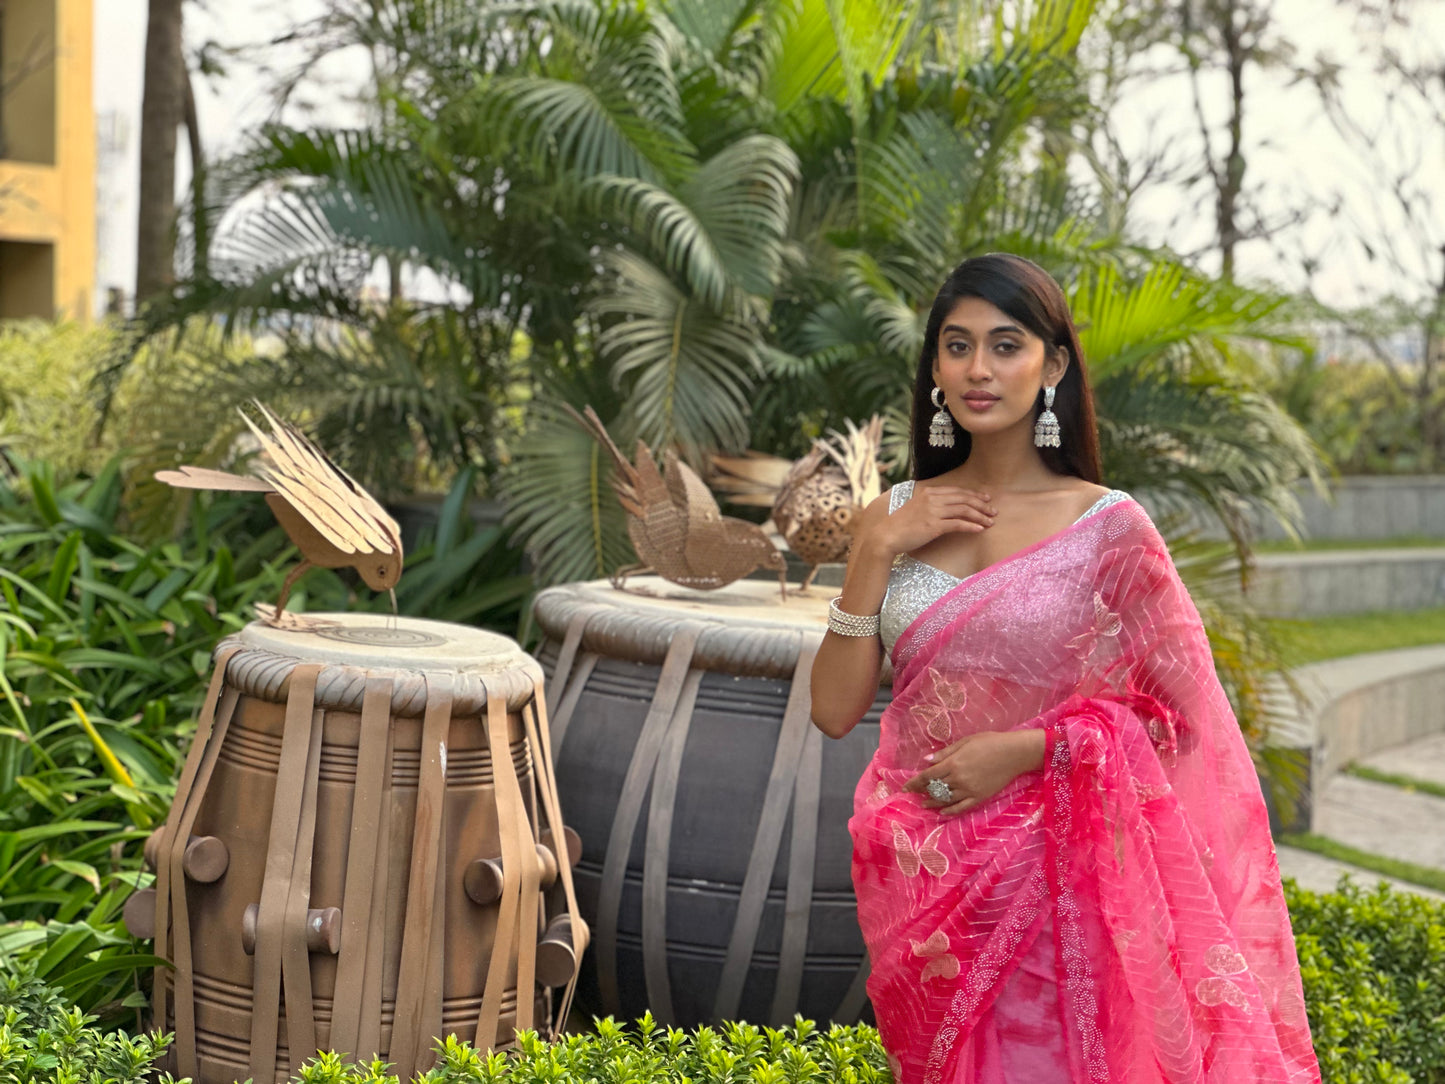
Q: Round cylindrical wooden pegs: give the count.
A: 6